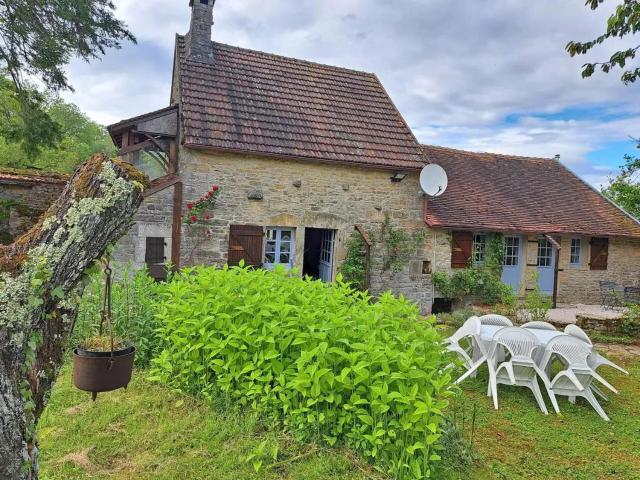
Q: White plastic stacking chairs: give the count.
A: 6